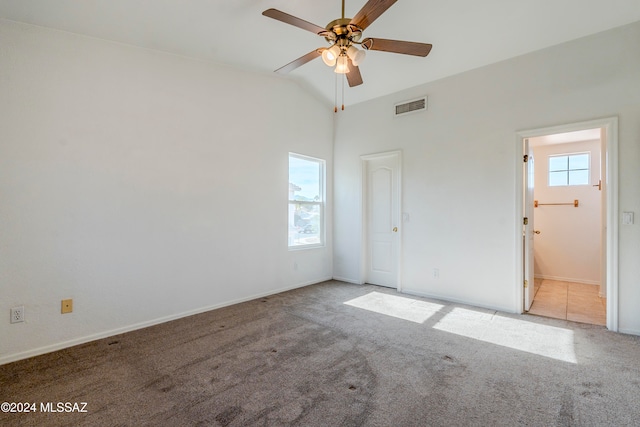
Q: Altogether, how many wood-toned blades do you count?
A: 5